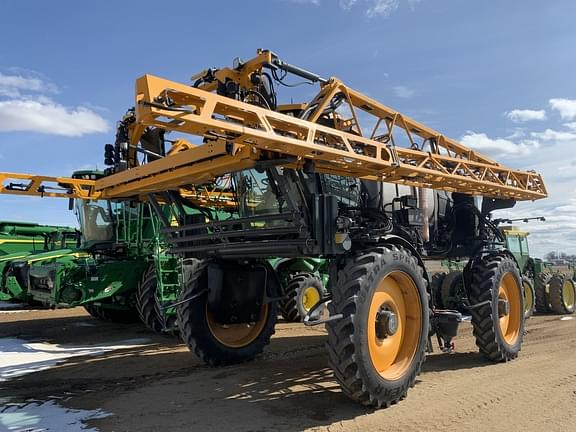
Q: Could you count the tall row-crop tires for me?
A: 3